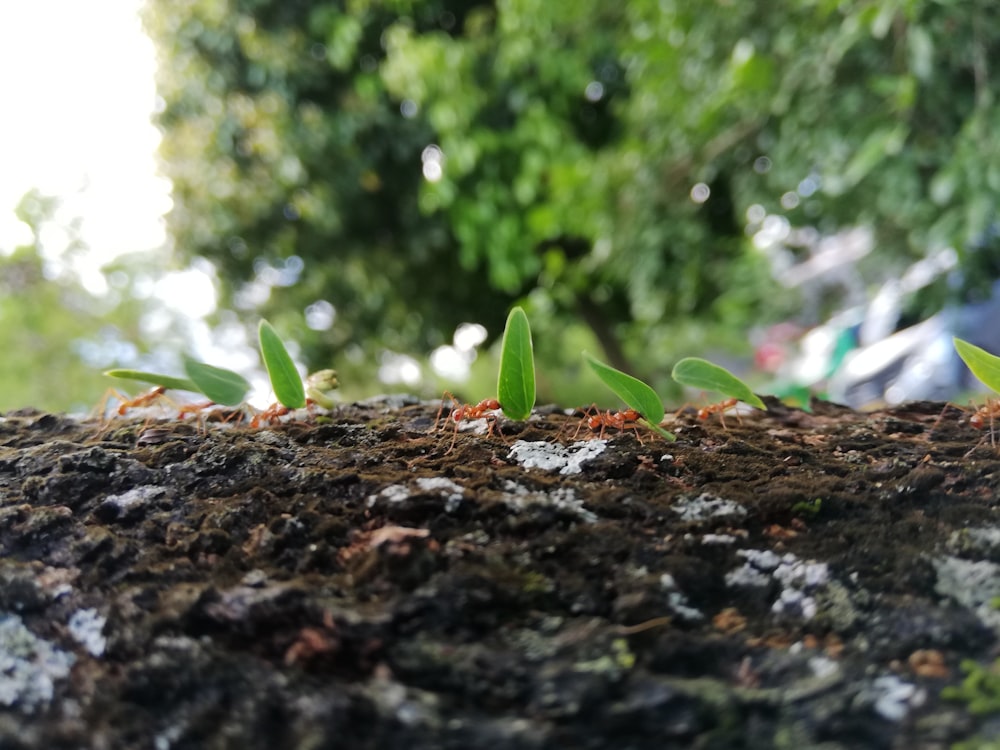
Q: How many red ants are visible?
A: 7